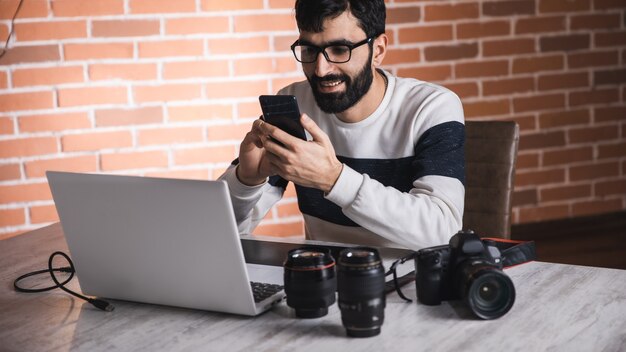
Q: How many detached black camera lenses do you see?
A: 2